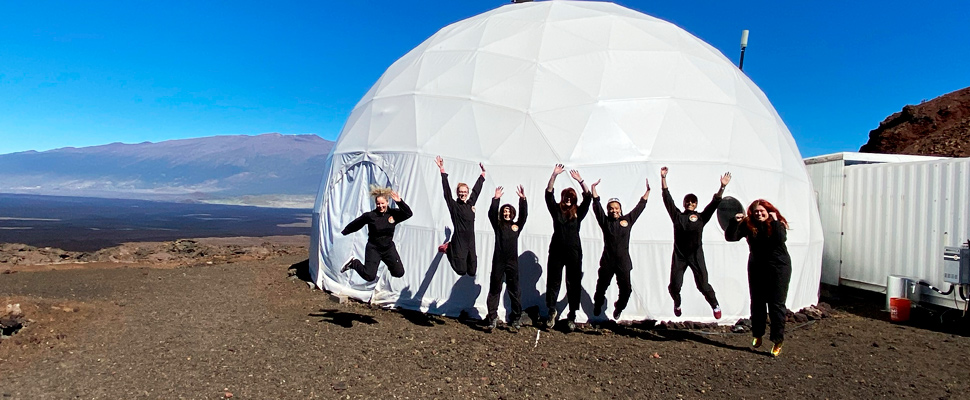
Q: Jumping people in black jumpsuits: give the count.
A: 7